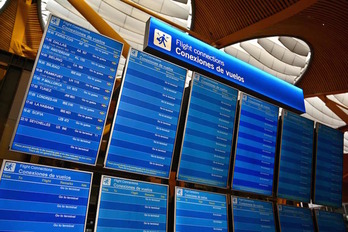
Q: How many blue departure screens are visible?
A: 12